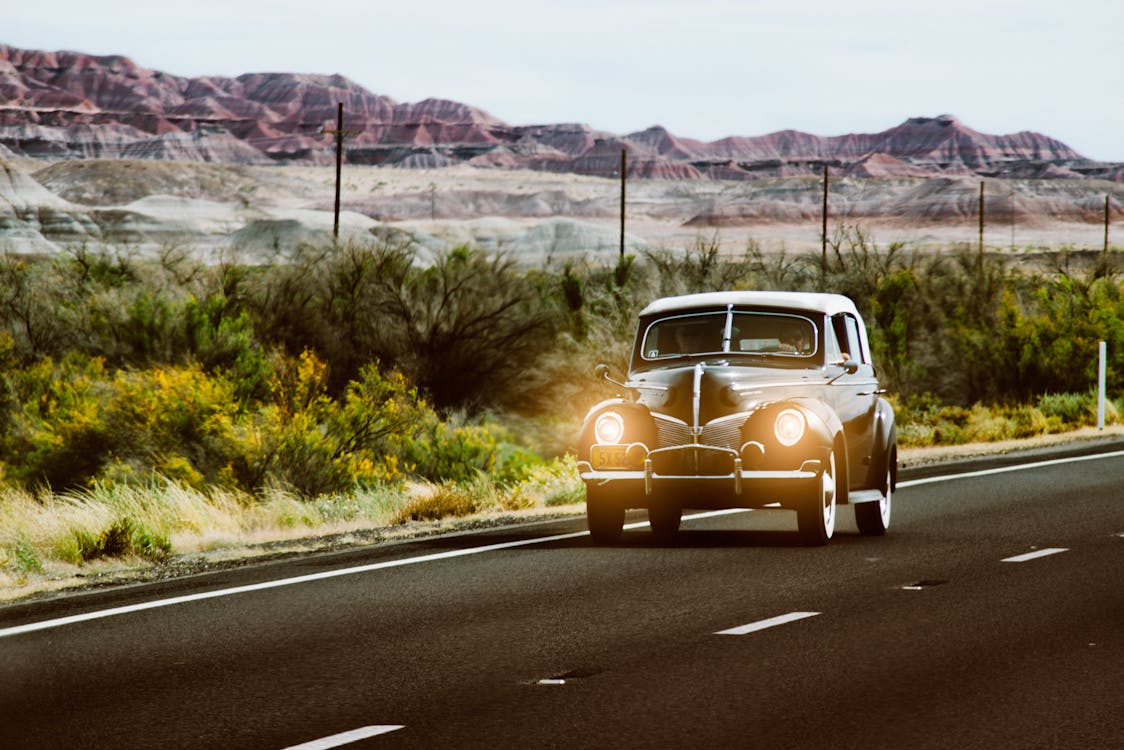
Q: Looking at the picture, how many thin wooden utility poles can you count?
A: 5